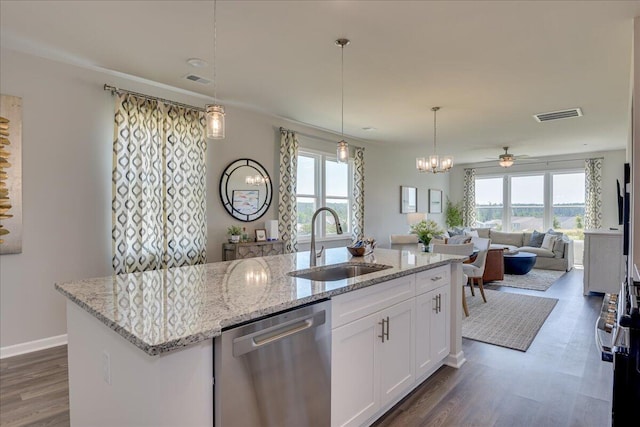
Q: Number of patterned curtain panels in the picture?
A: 6